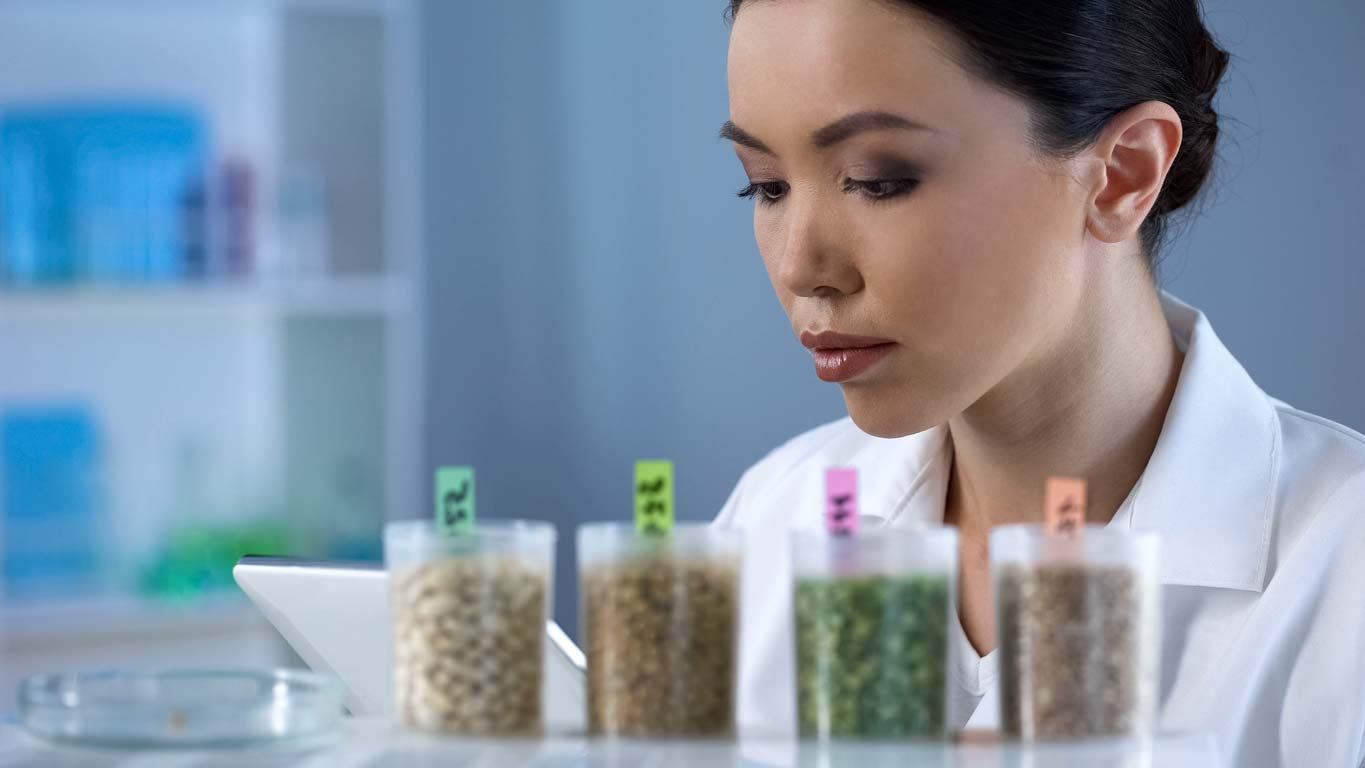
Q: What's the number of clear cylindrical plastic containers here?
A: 4